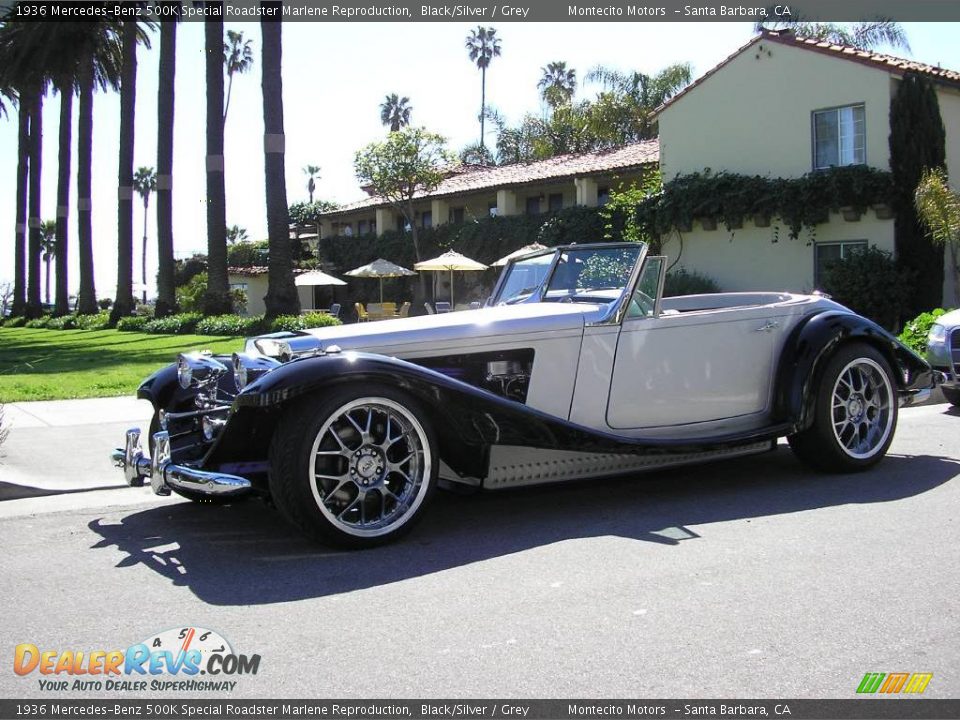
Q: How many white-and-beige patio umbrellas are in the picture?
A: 4